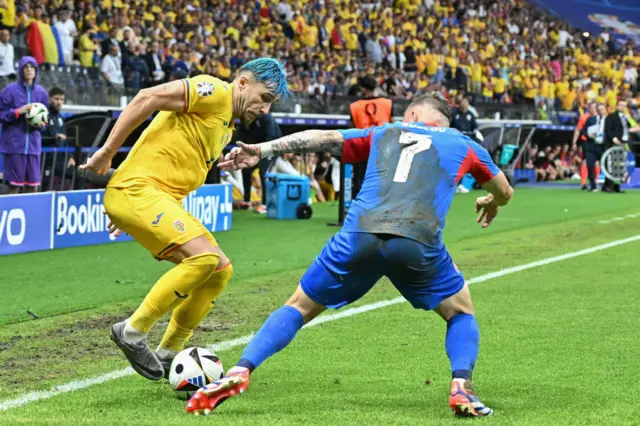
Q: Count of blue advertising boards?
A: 3